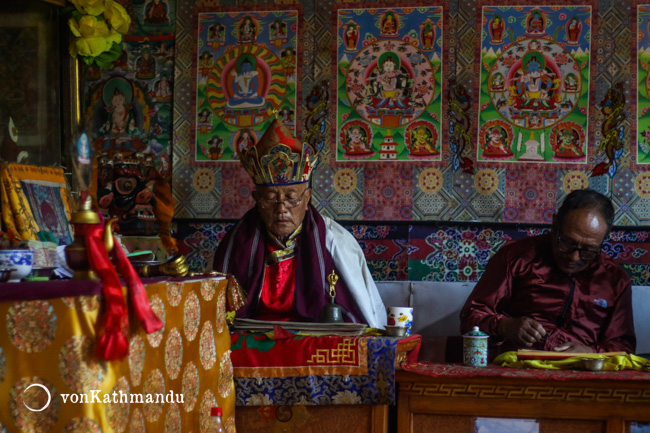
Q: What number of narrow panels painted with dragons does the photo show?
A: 3